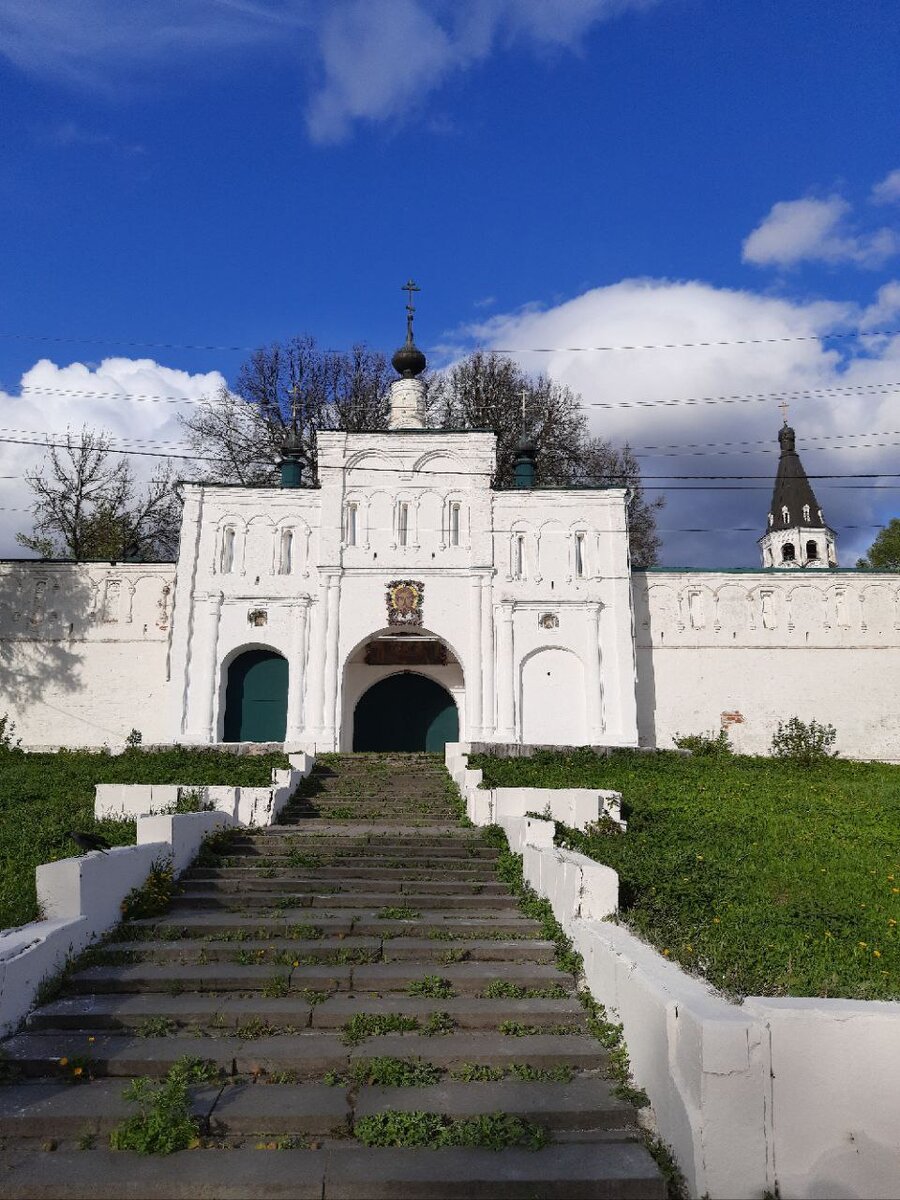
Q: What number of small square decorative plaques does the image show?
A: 2